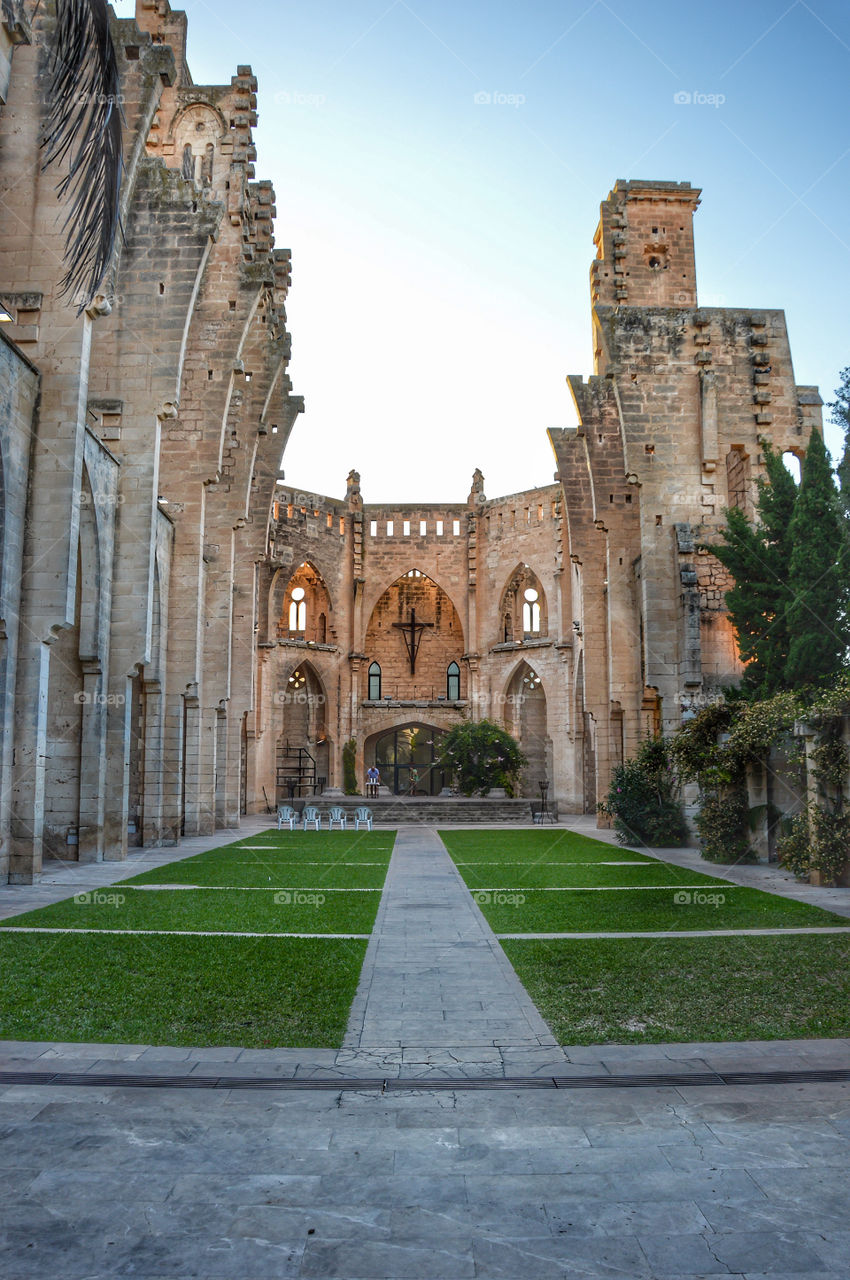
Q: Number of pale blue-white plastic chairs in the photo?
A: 4